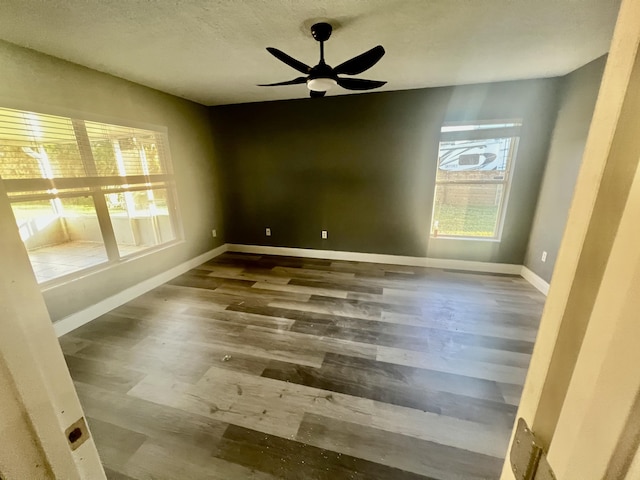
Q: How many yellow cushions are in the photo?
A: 0